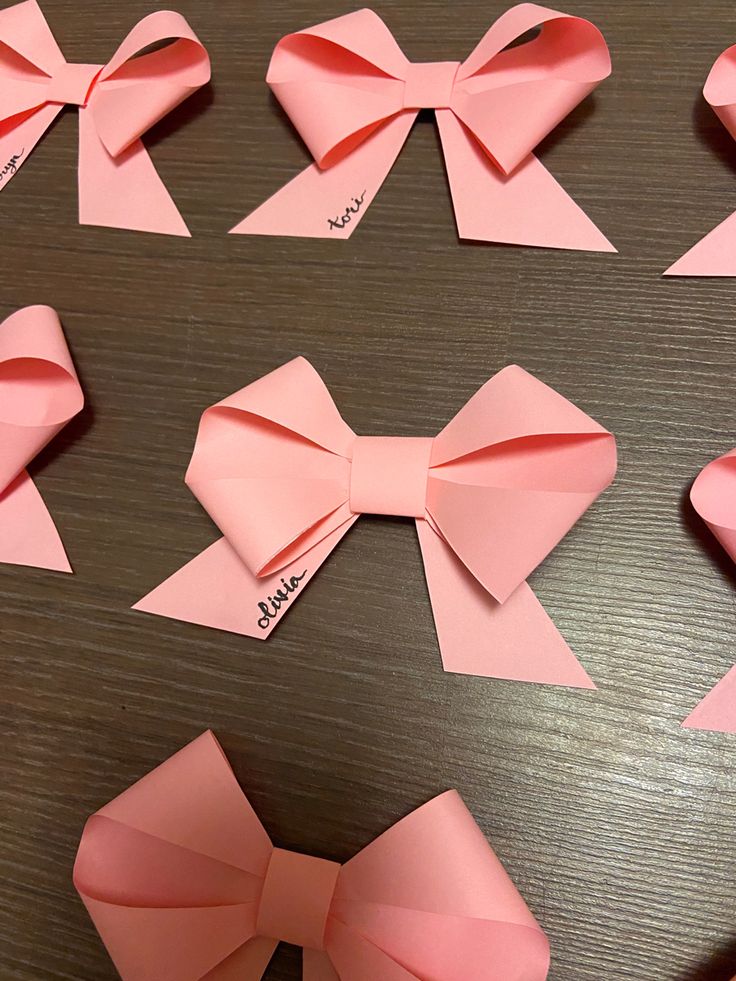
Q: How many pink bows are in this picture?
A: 7